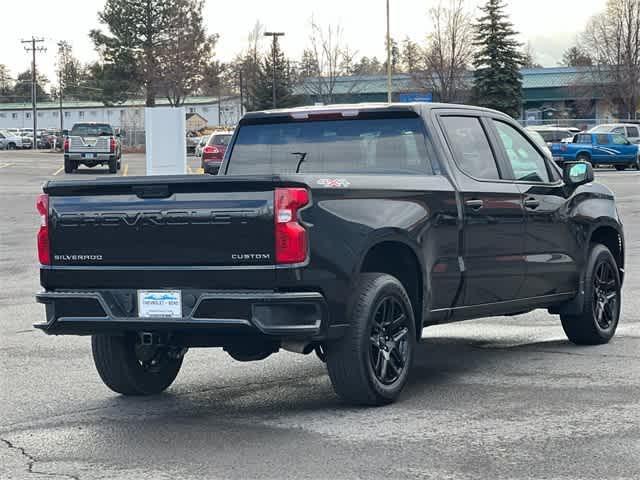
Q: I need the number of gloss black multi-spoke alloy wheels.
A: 2